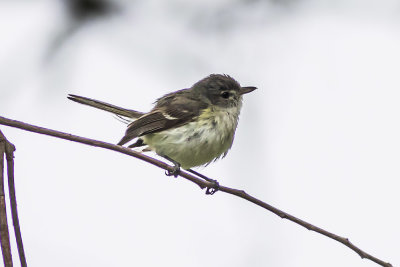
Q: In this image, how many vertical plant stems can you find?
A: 2